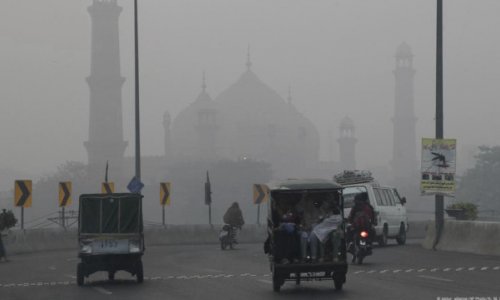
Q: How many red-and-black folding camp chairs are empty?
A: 0